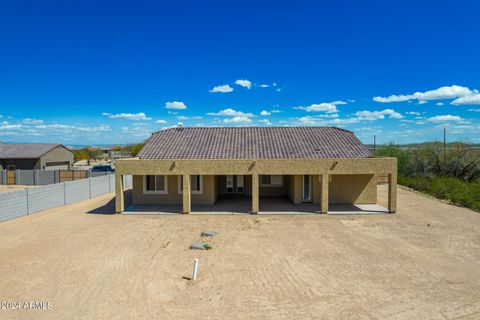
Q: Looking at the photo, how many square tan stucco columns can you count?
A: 5